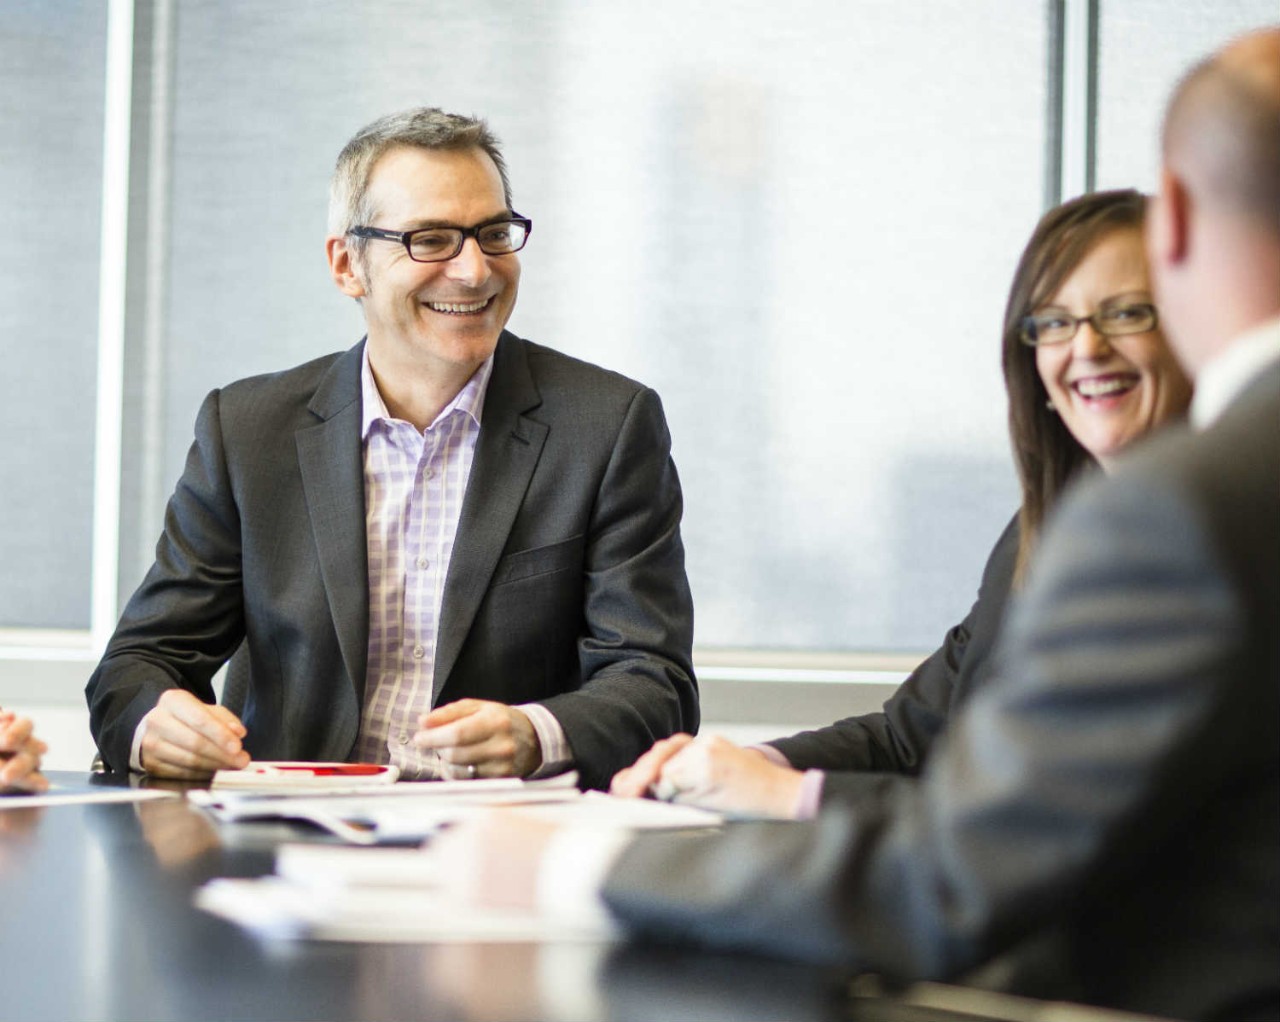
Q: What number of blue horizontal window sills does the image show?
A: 0